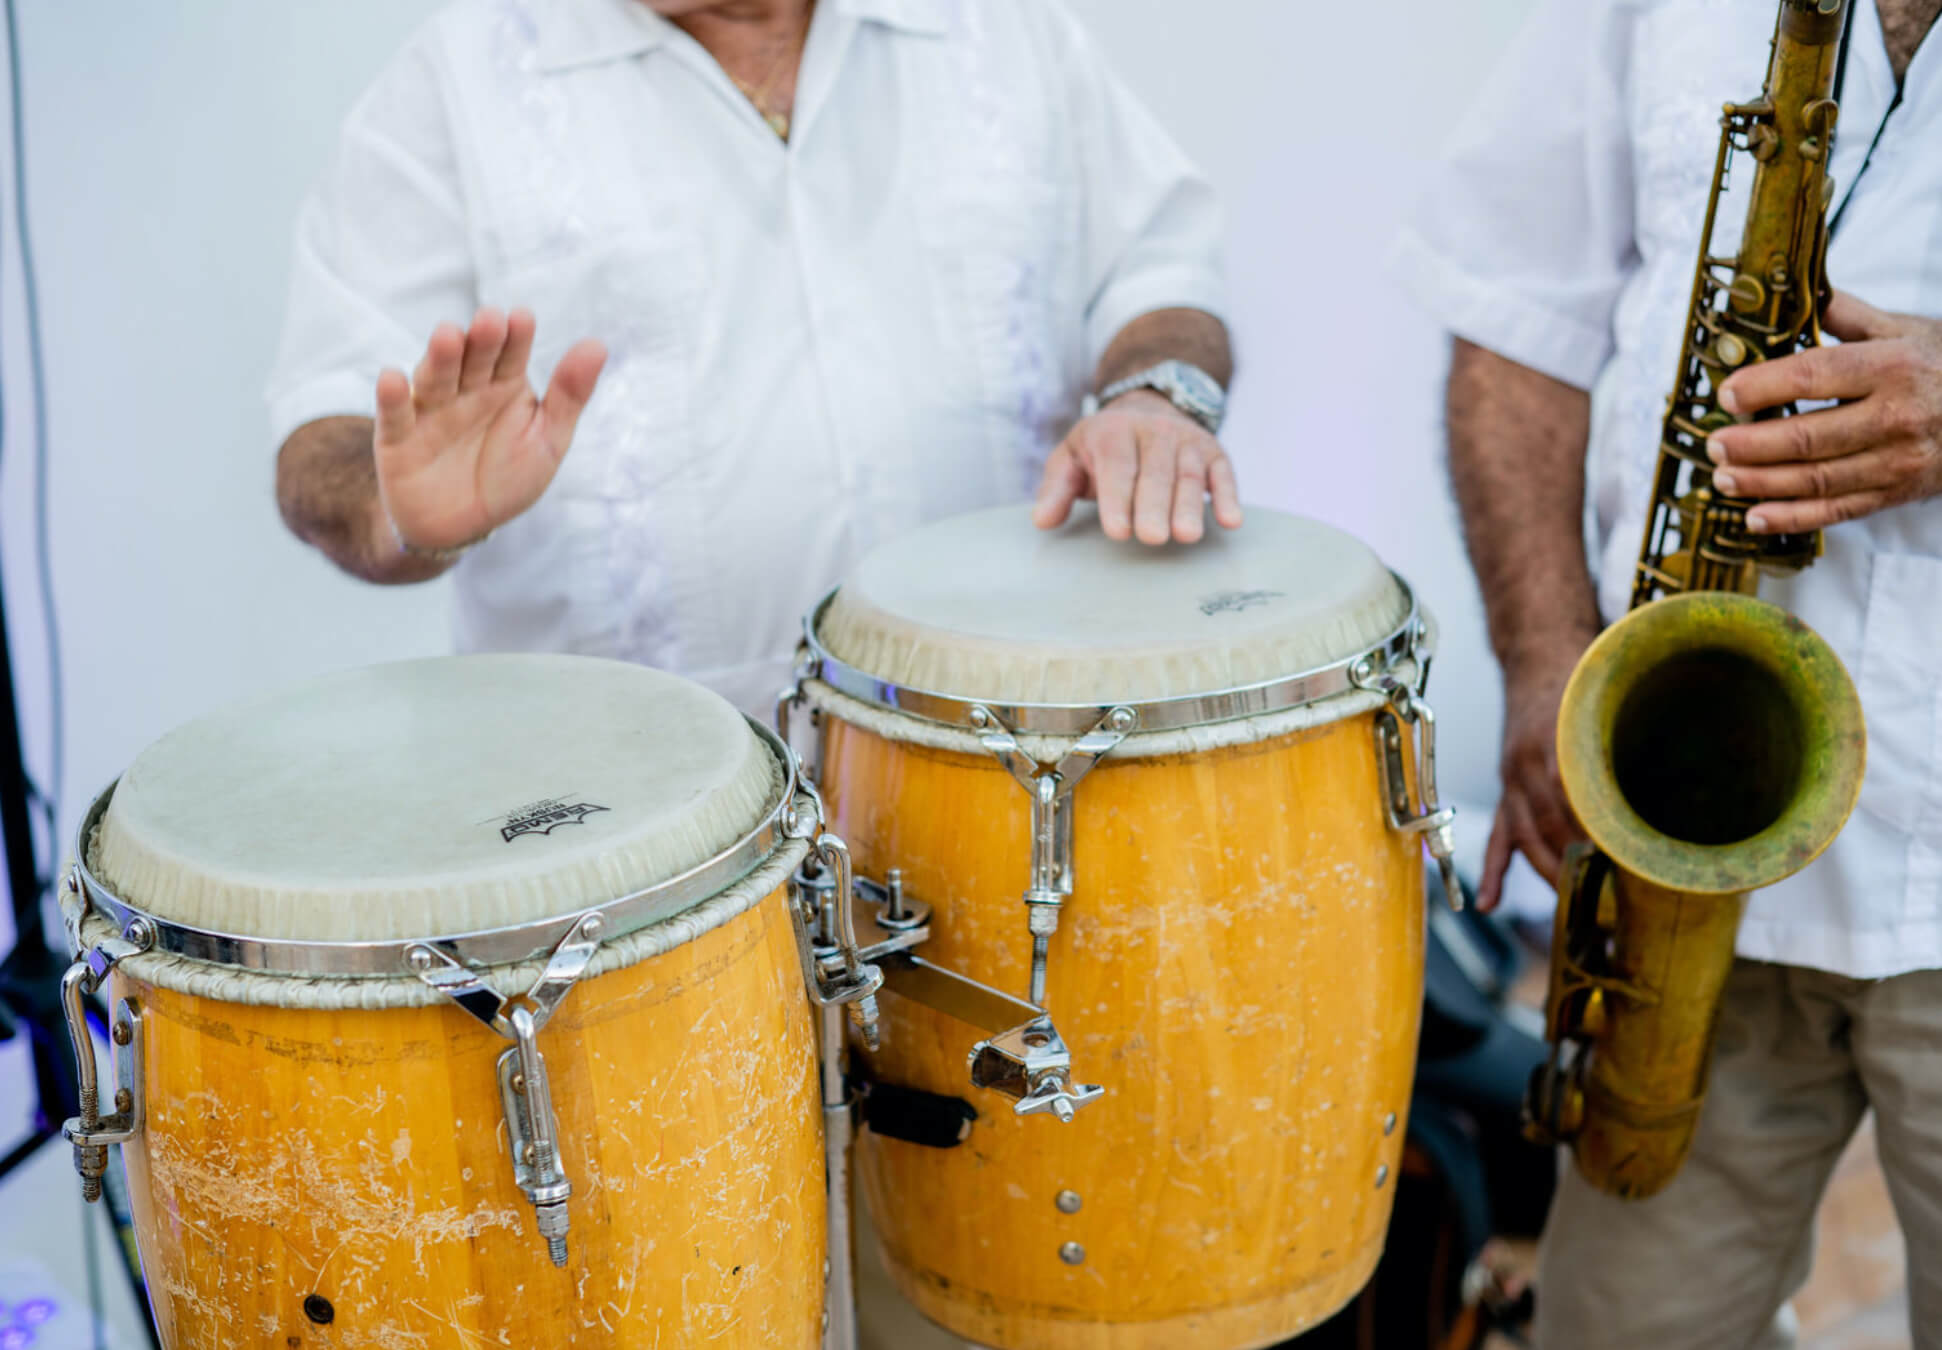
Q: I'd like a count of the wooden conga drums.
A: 2